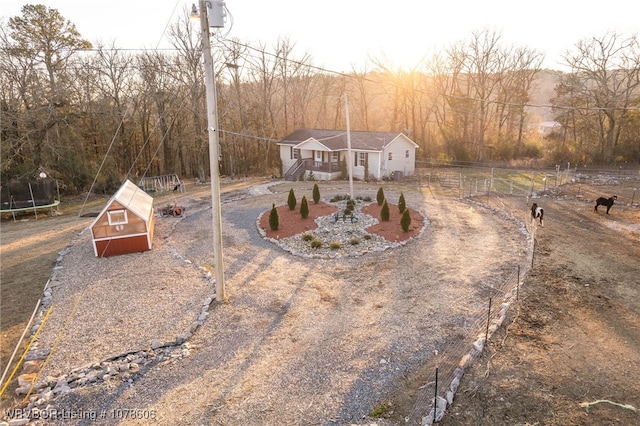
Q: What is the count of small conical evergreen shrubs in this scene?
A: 8